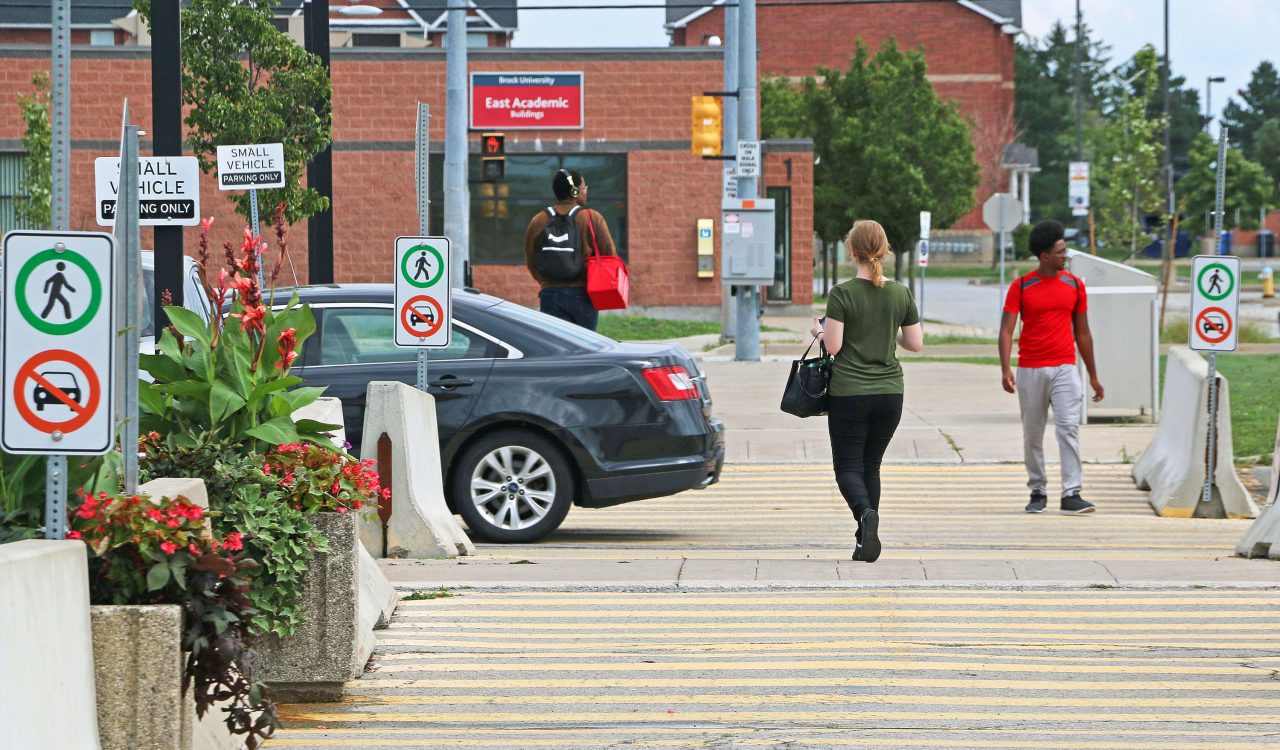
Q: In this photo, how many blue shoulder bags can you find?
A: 0